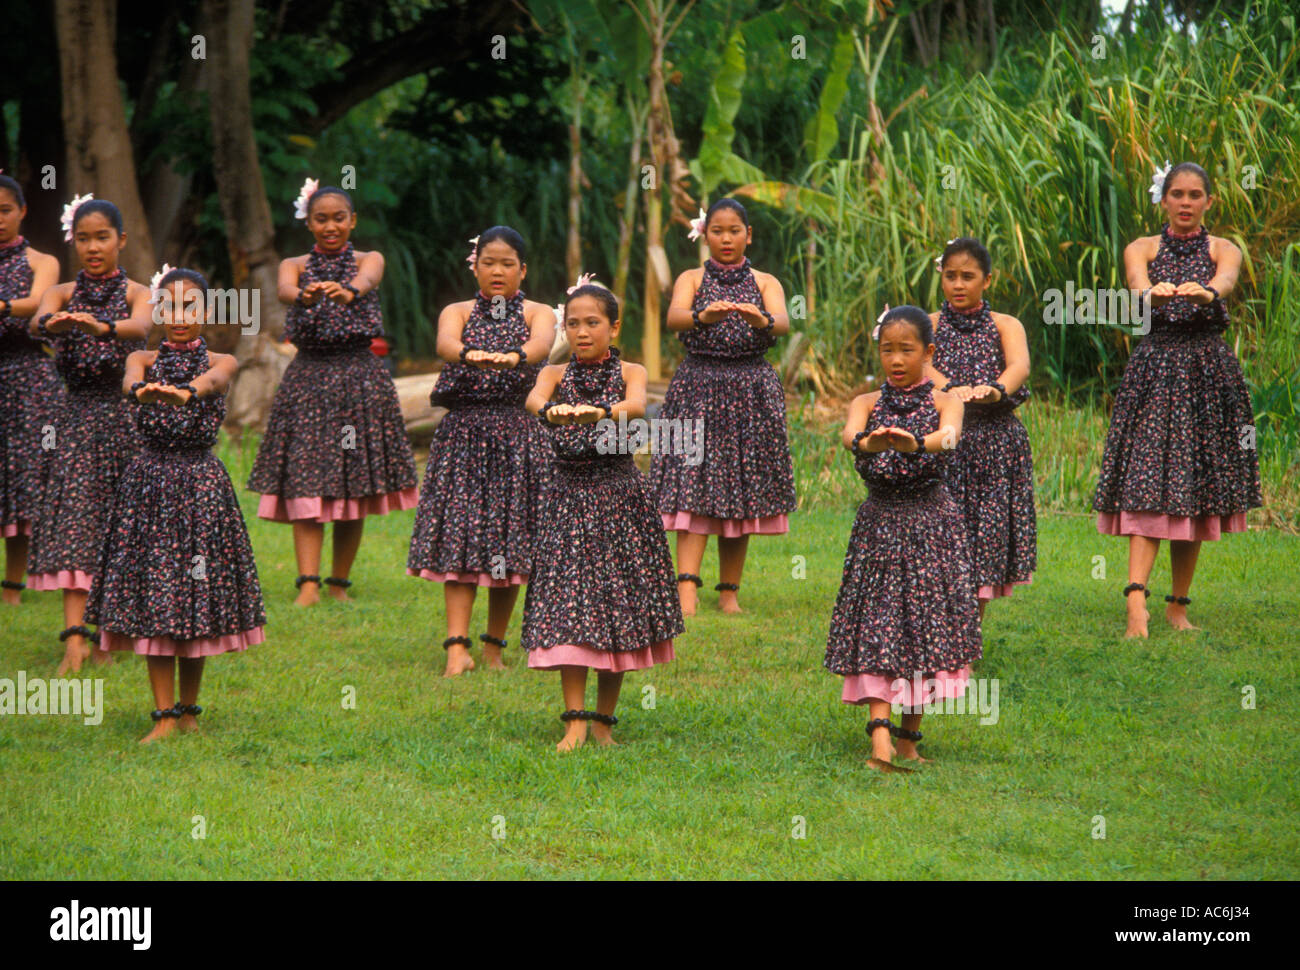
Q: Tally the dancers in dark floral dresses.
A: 10